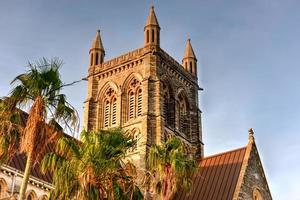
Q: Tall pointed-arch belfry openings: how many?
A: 4